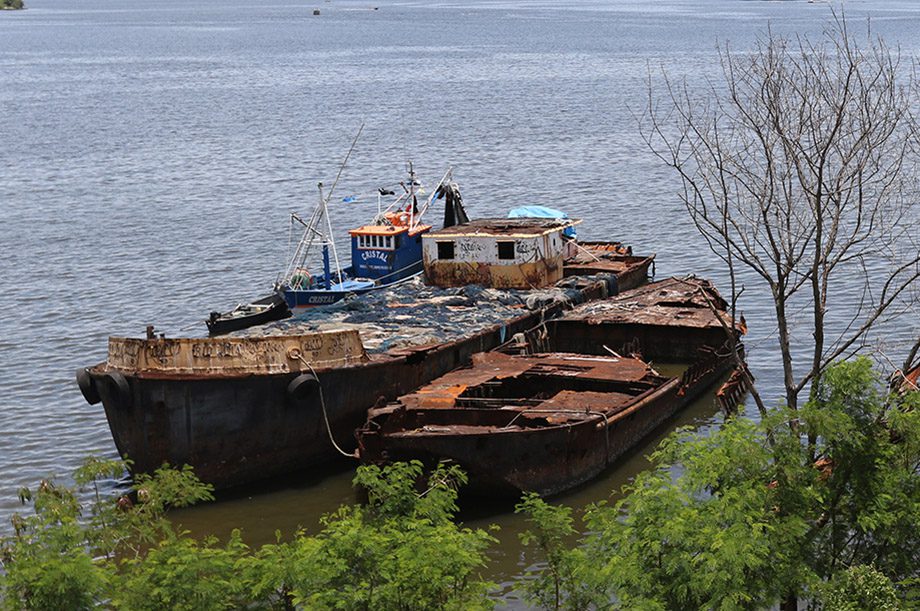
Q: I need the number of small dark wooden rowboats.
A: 1